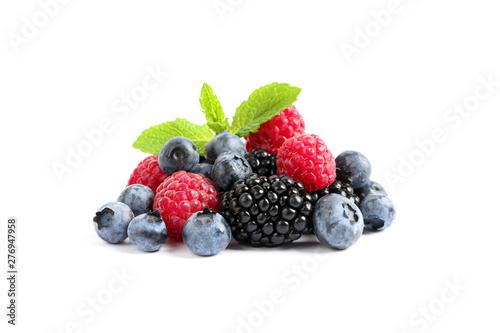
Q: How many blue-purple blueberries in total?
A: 12